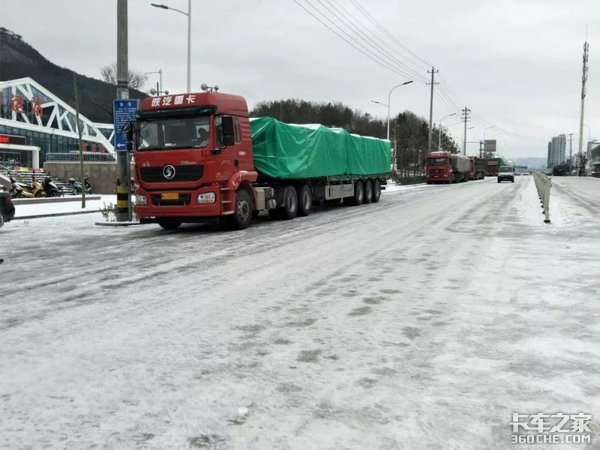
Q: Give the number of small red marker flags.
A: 0